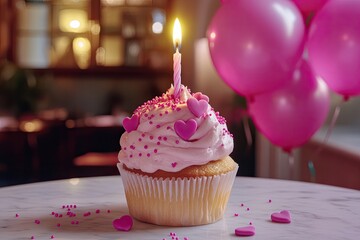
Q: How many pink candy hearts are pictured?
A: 7